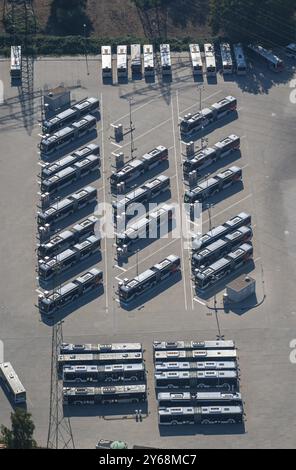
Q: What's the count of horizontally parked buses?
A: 10